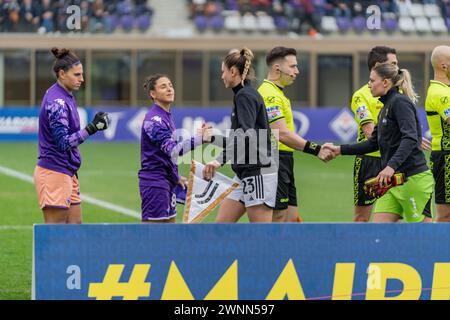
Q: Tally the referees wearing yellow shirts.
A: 3